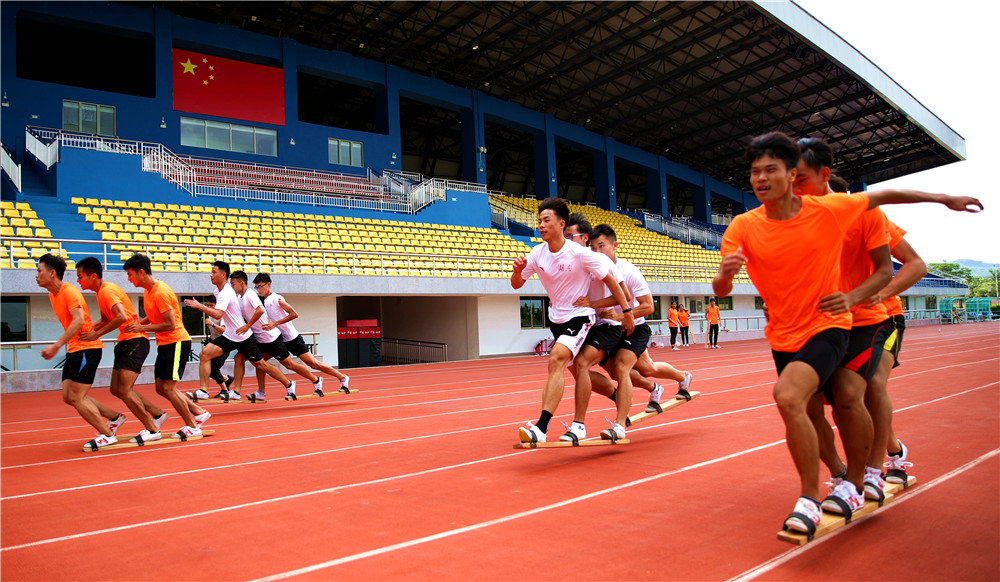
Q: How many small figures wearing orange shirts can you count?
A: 3